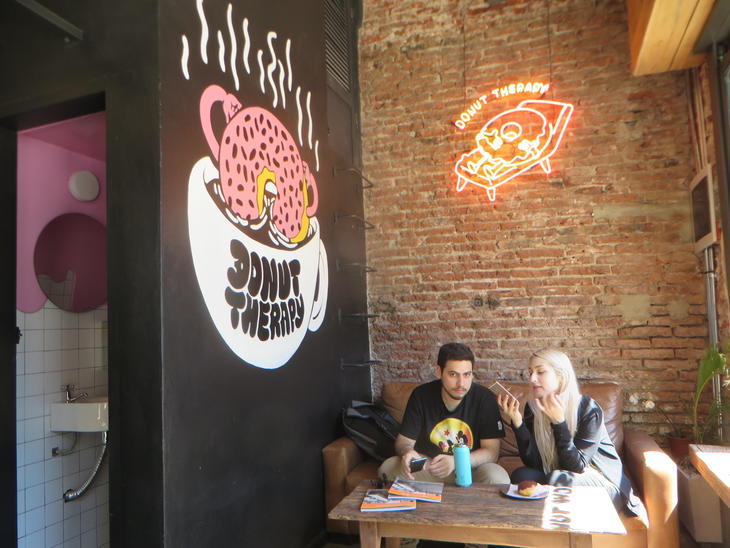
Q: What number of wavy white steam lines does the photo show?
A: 12